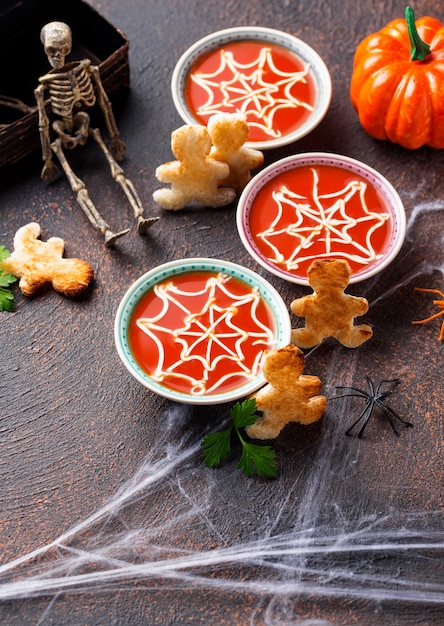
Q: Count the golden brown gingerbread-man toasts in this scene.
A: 5